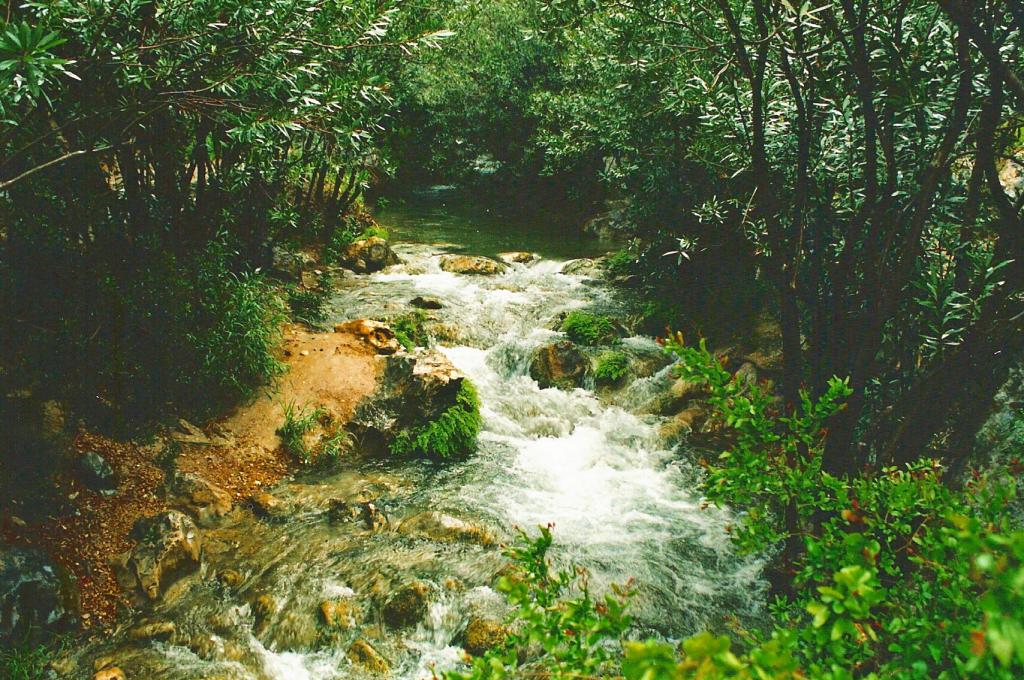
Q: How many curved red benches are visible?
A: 0